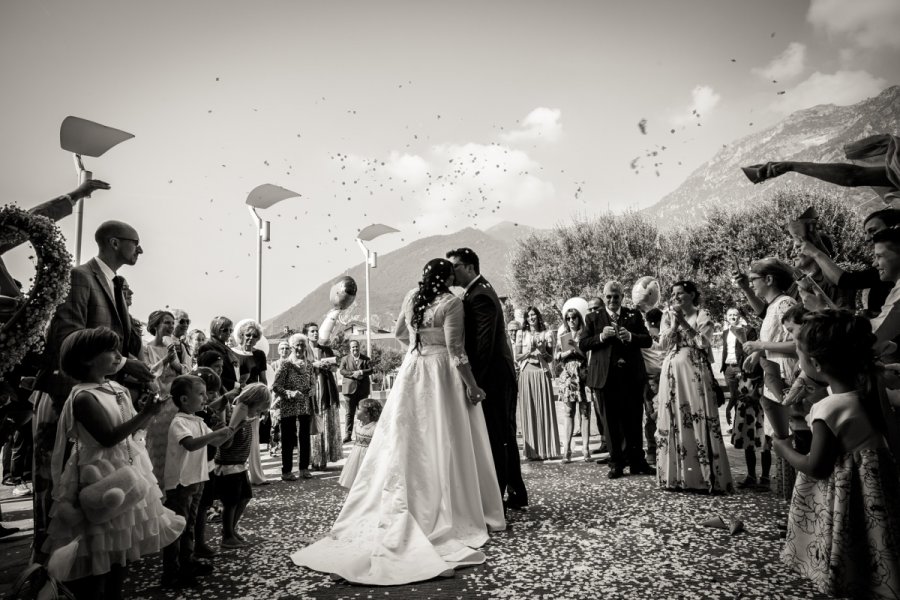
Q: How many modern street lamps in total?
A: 3